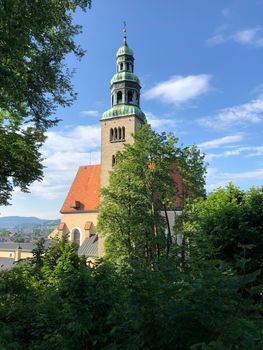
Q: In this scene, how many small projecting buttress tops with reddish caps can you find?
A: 2